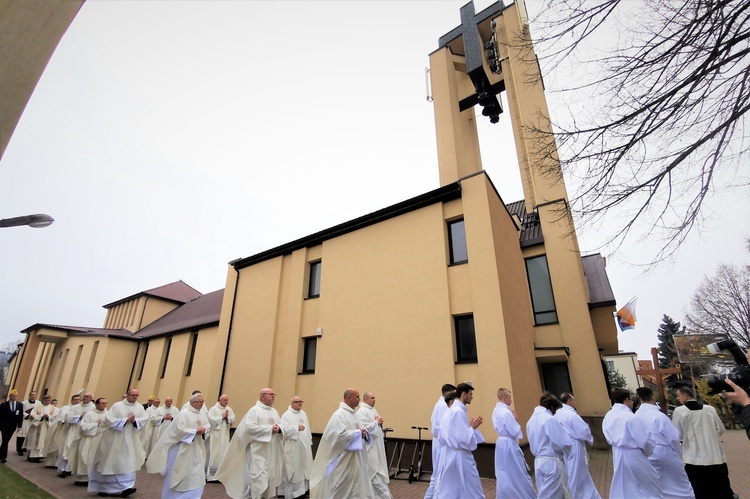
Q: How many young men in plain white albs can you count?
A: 8